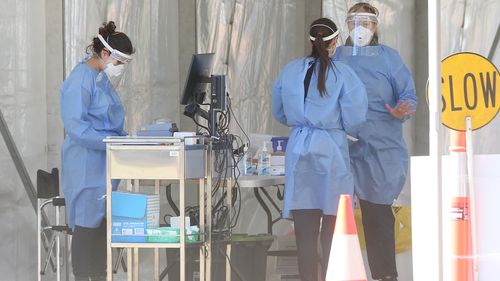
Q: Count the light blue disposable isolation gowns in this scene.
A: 3